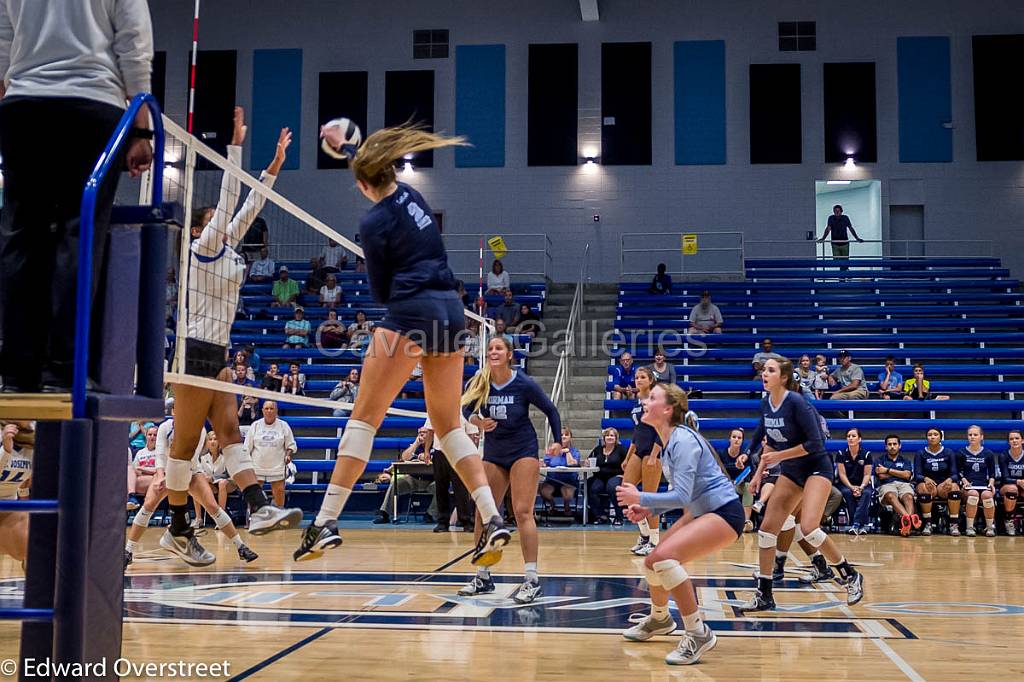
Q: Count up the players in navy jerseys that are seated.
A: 3